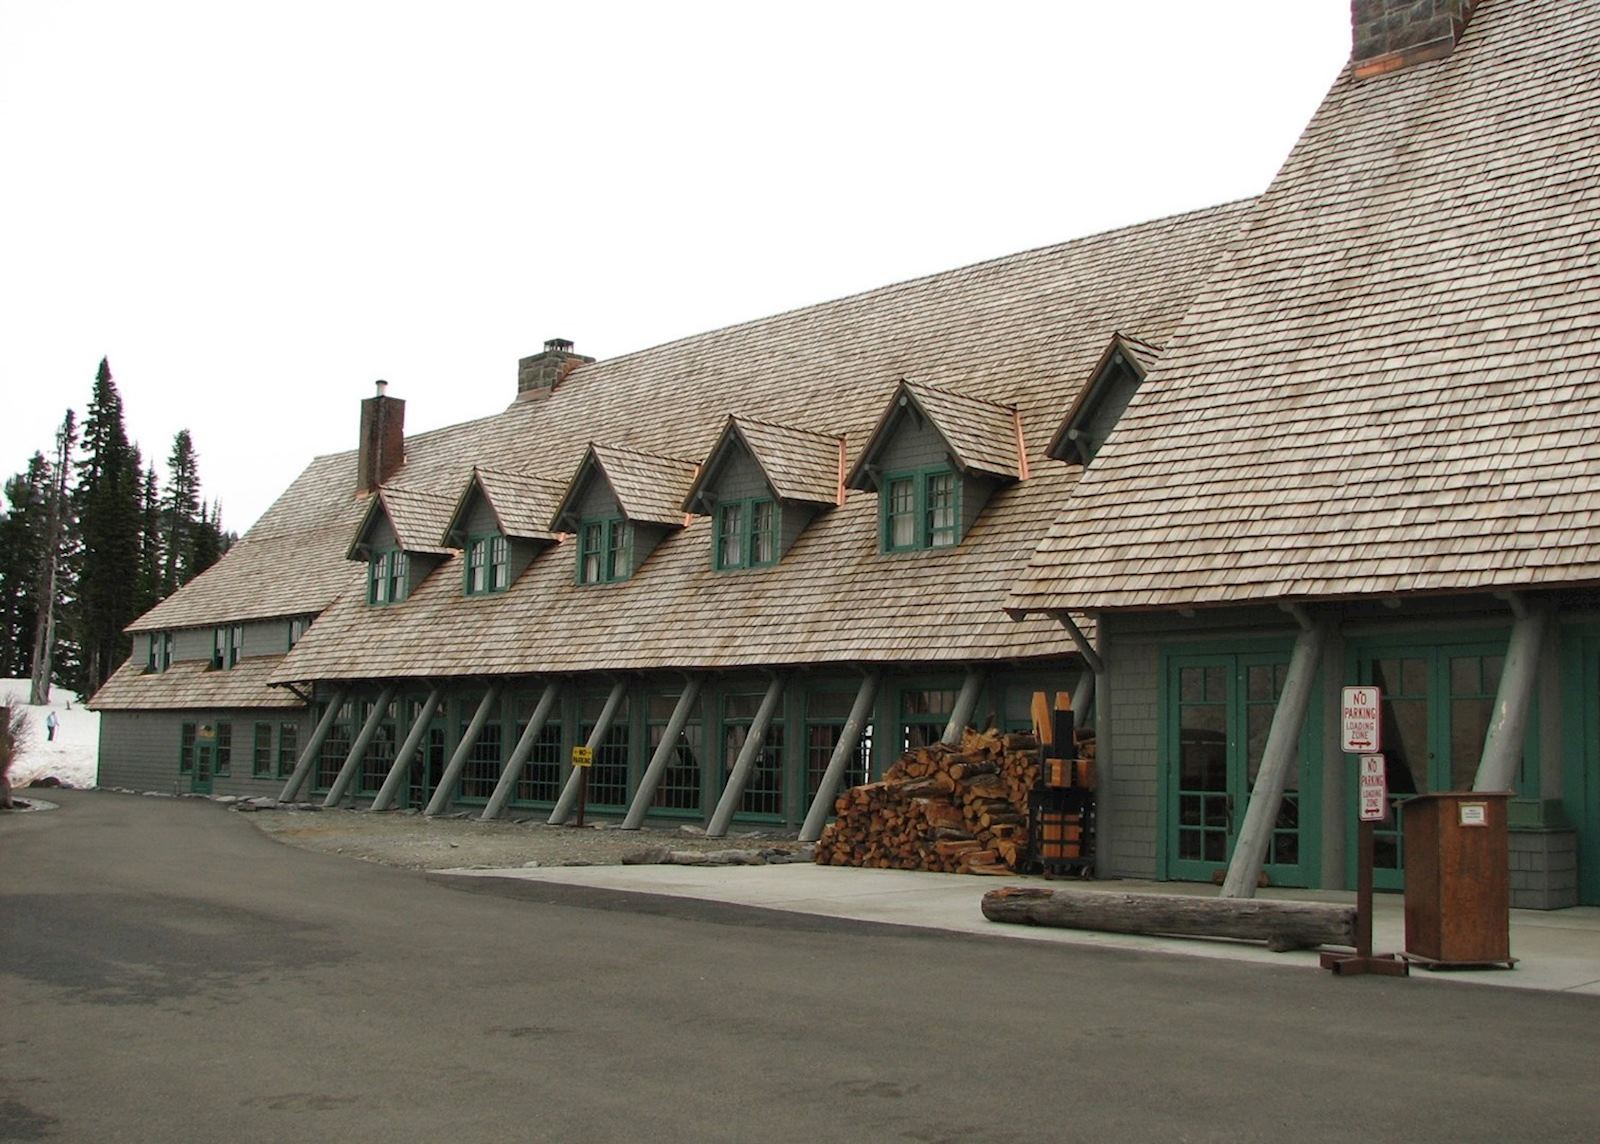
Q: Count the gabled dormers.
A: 6